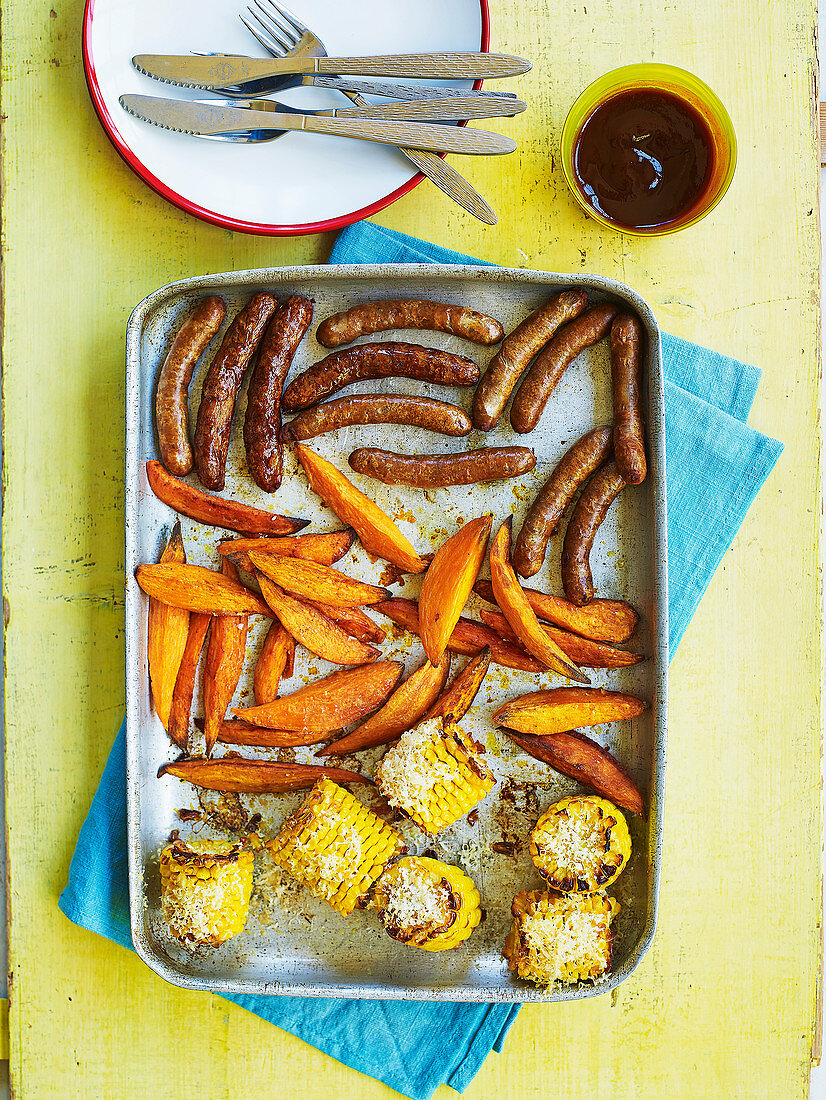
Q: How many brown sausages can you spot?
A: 12